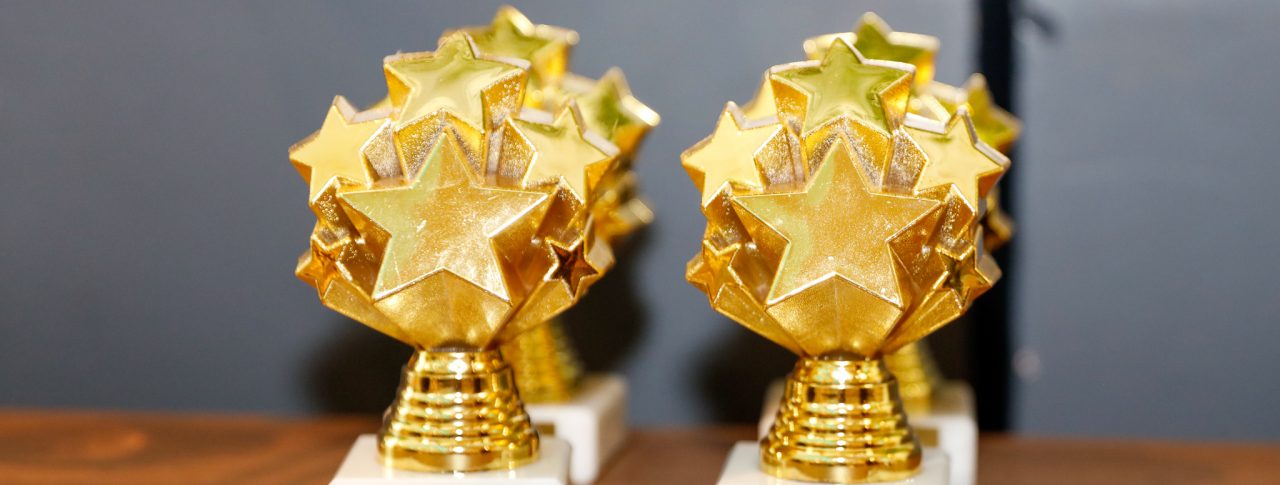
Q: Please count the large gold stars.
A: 2